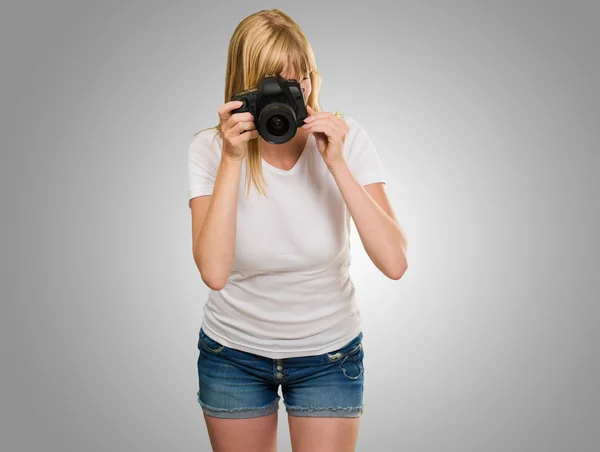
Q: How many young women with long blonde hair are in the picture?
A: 1